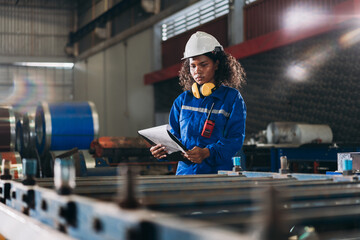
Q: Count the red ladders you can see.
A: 0